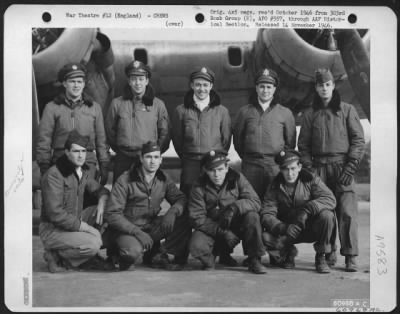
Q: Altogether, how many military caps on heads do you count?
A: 9